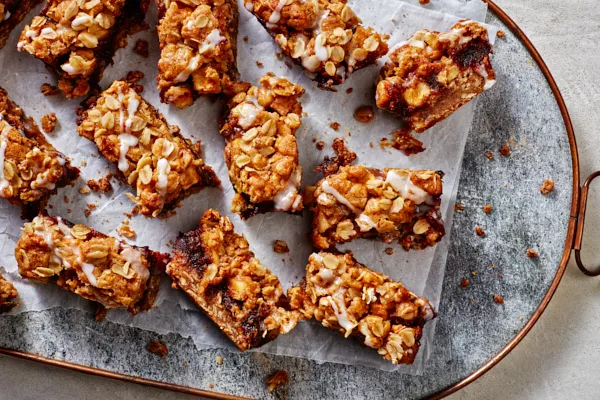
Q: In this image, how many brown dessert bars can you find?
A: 13